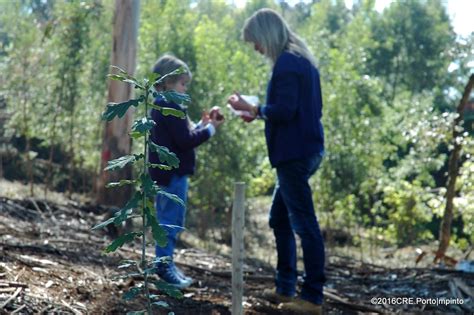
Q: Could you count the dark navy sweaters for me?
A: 2